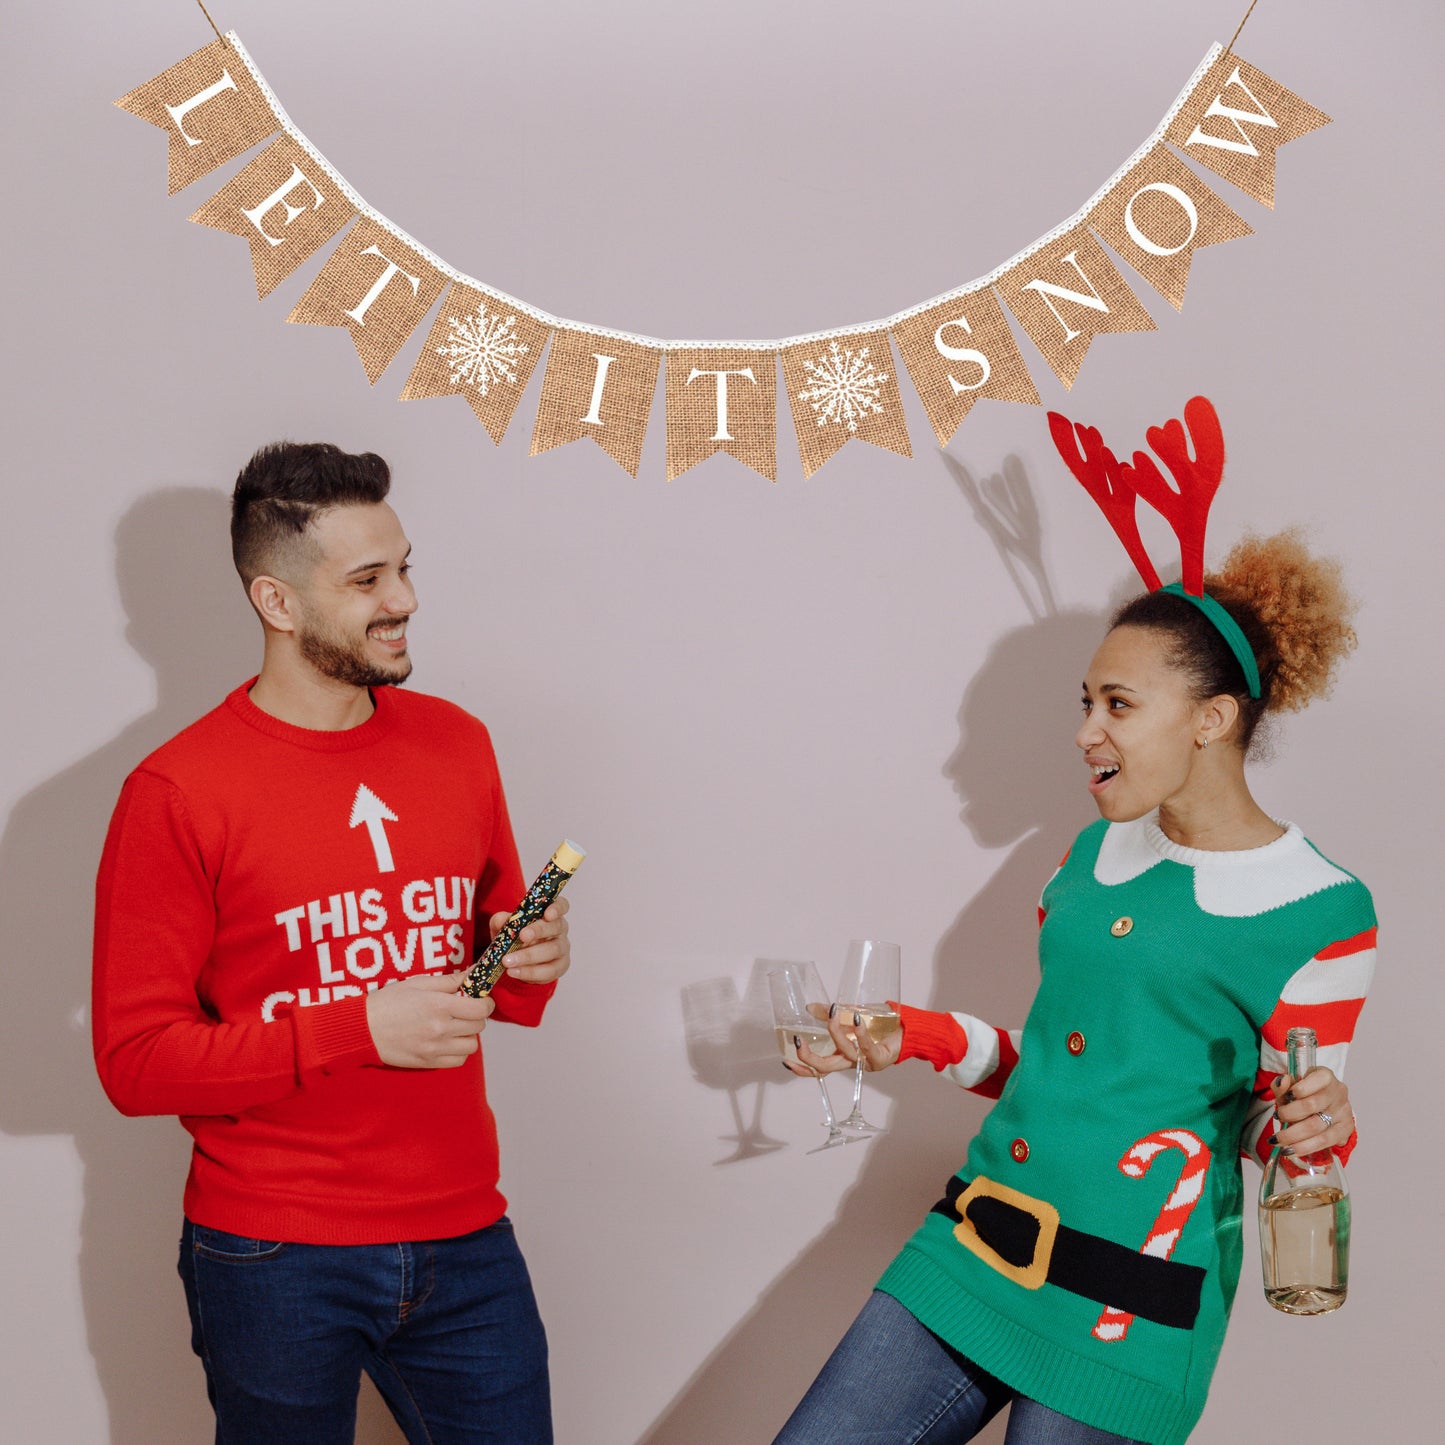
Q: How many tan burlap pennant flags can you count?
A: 11